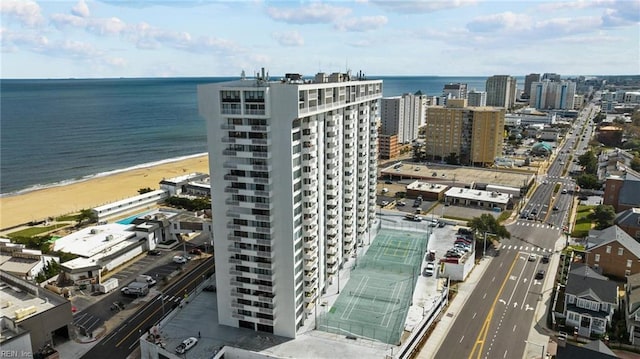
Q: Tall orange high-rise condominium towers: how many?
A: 1